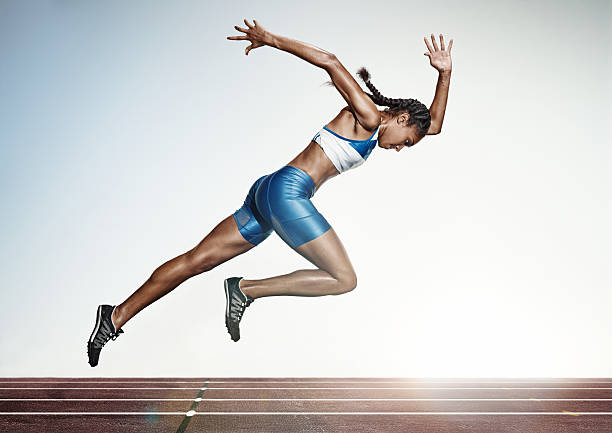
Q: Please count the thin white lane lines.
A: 4